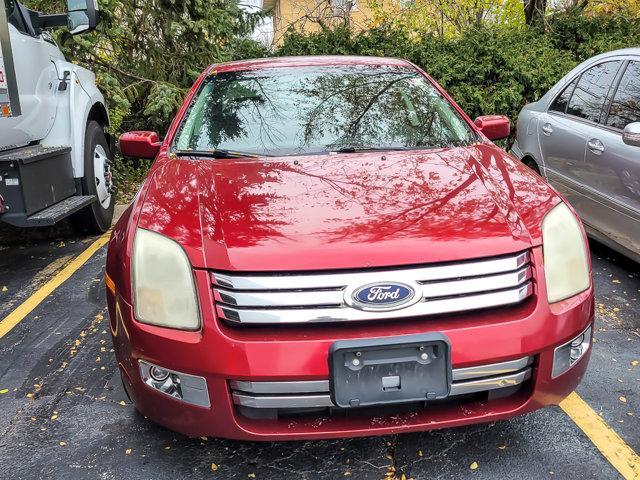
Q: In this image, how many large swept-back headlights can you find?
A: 2